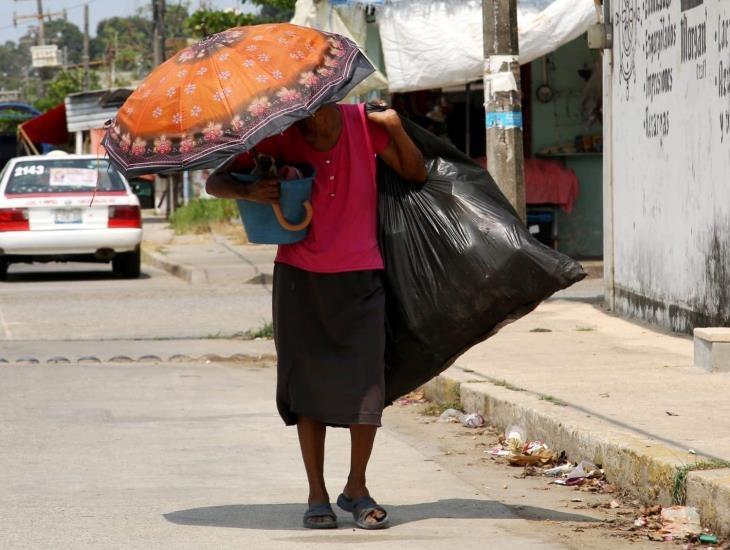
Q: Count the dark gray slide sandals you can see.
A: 2